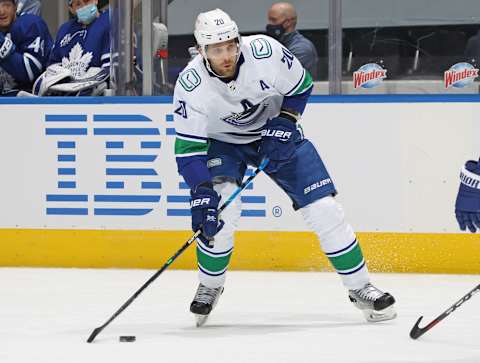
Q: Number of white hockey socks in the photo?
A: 2